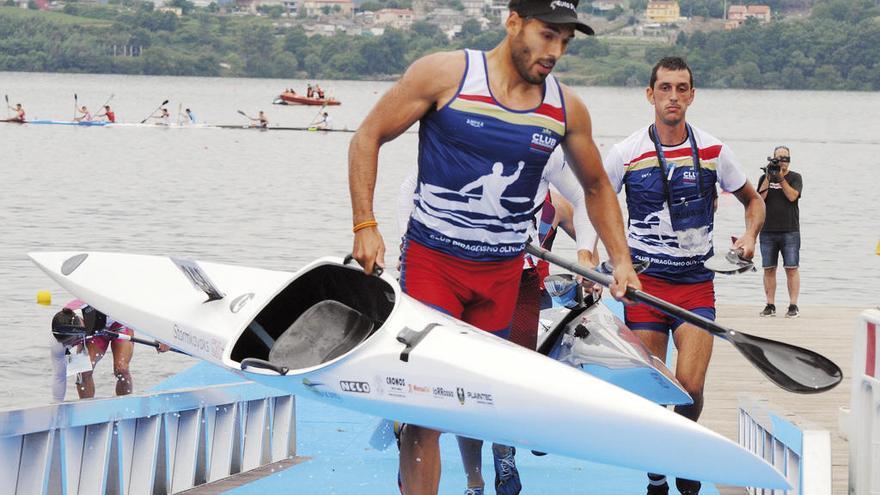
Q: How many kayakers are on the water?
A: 7